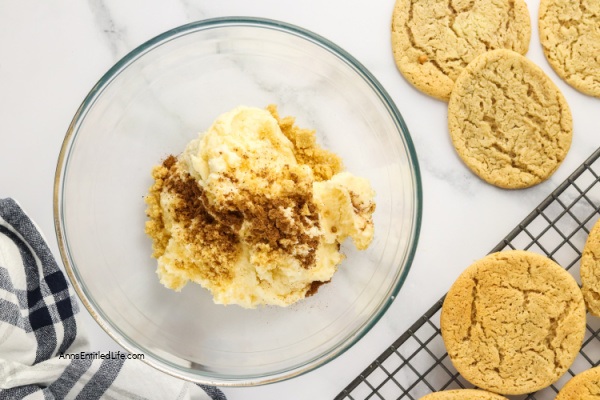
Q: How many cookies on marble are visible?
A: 3